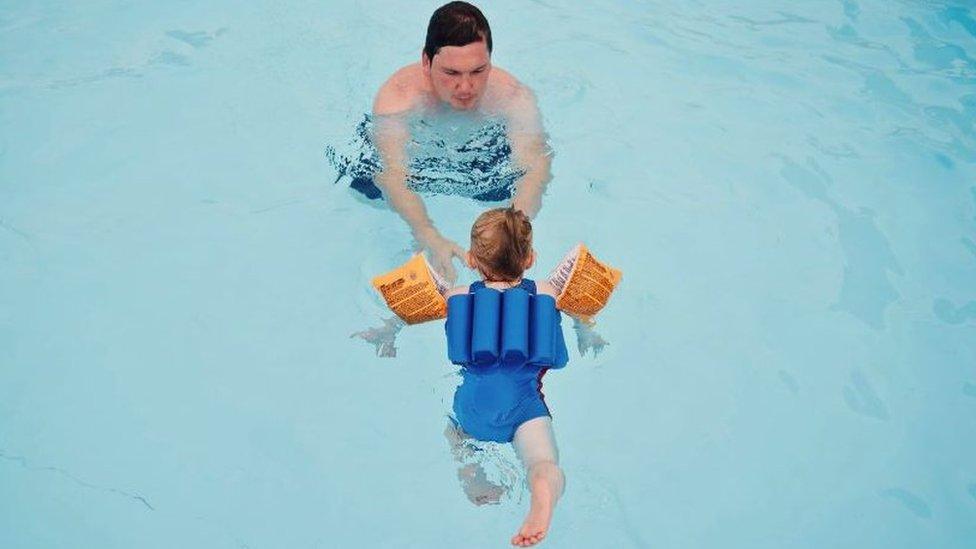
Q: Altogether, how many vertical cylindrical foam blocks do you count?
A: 4